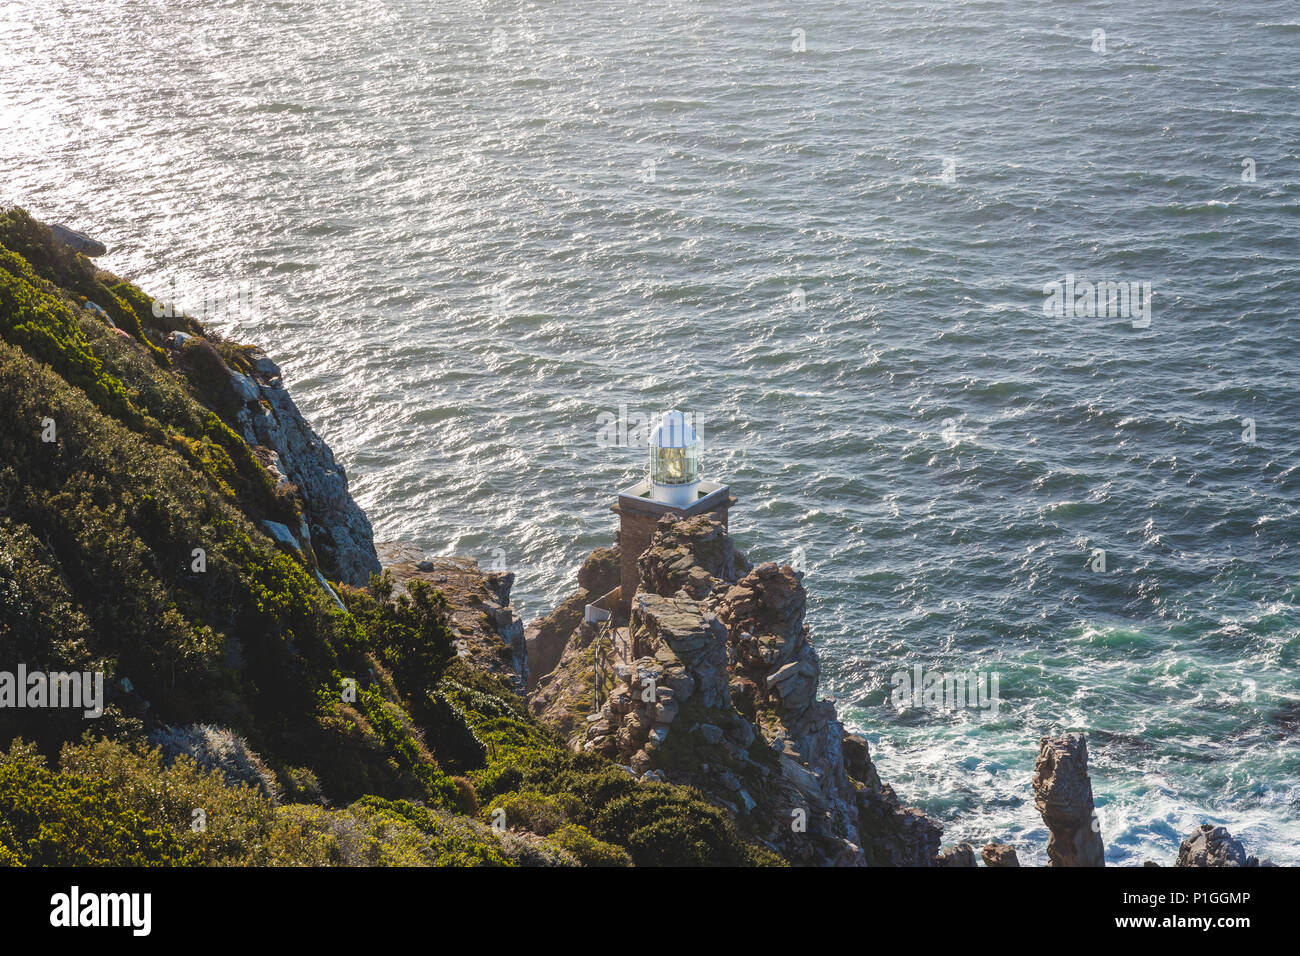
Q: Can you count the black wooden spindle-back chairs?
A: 0